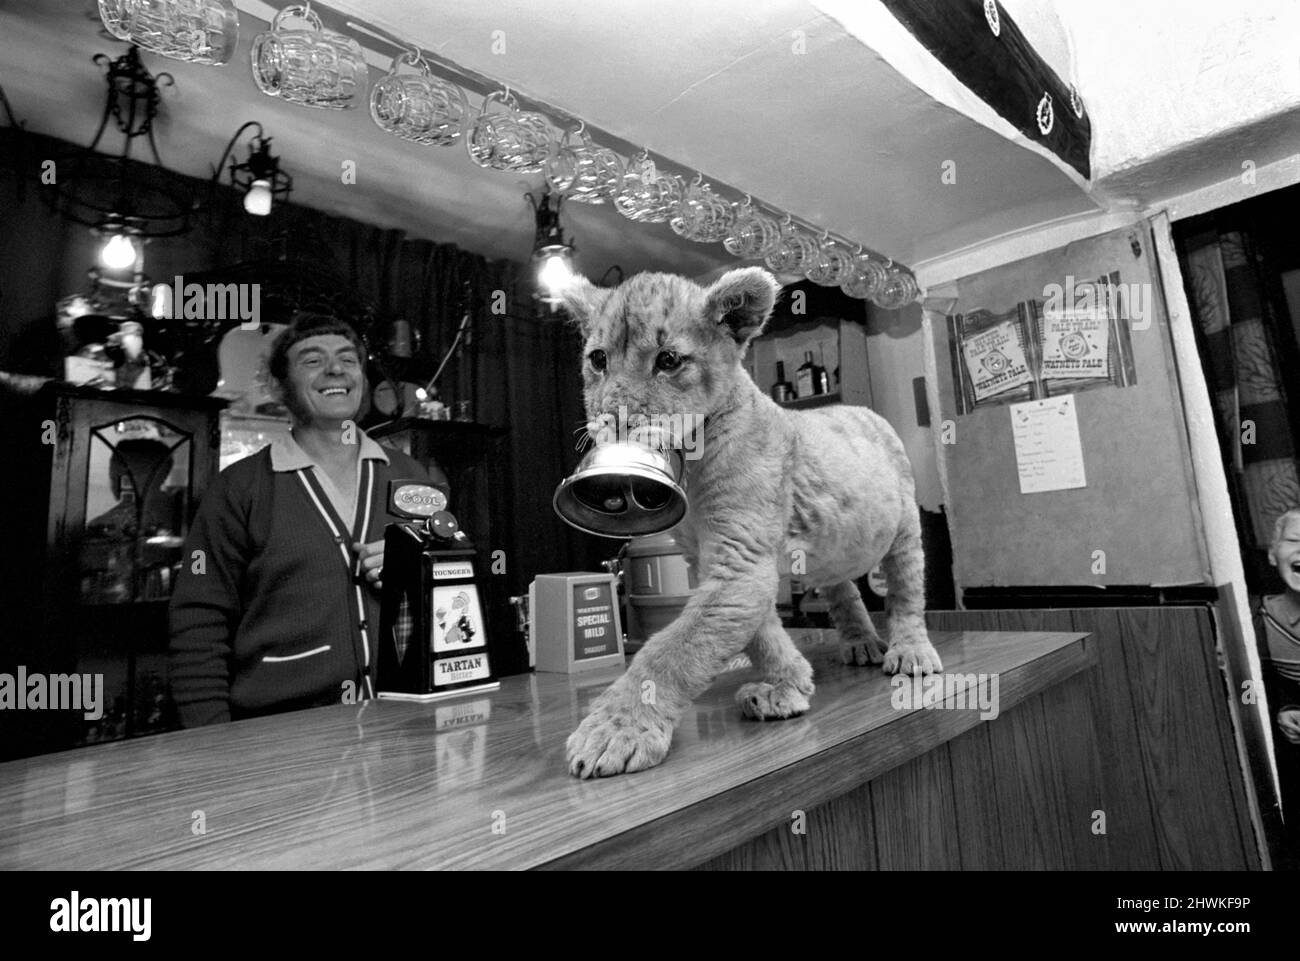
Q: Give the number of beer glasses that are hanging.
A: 12